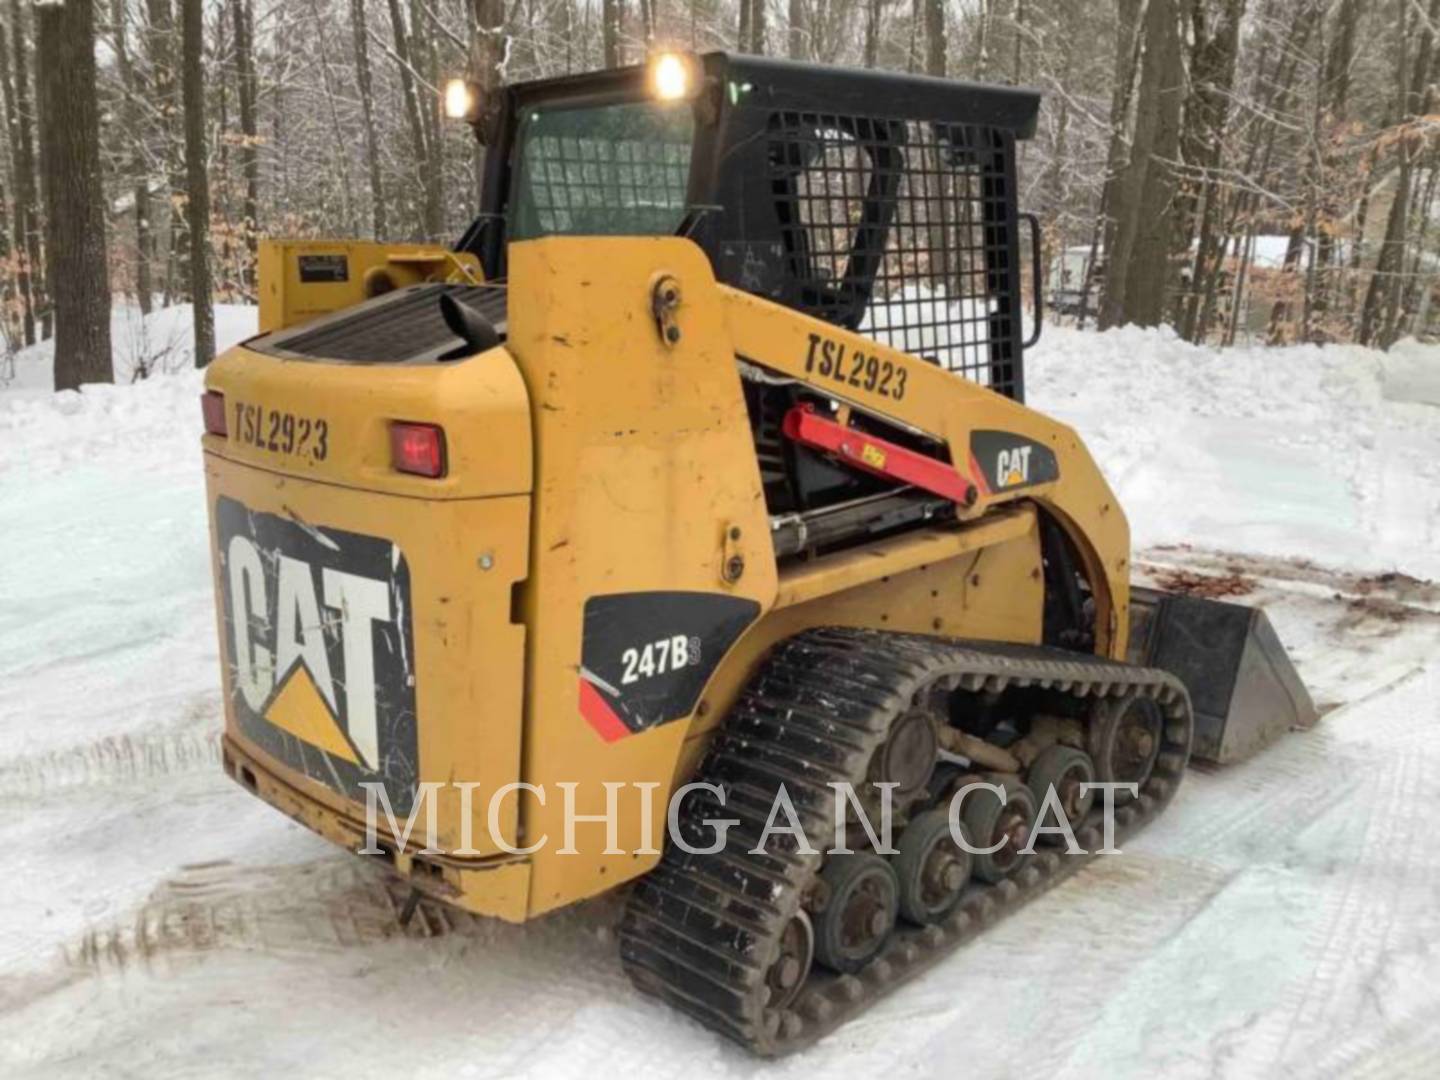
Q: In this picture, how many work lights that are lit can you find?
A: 2